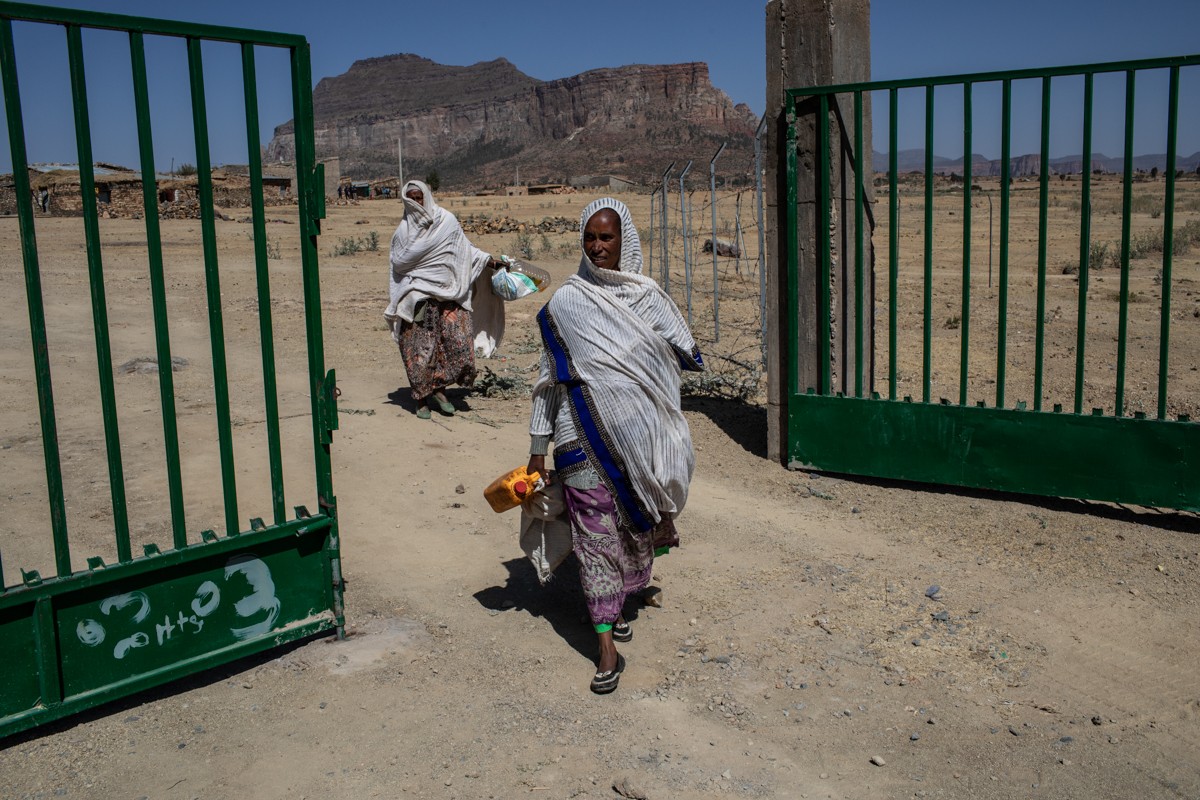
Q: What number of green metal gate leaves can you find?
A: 2